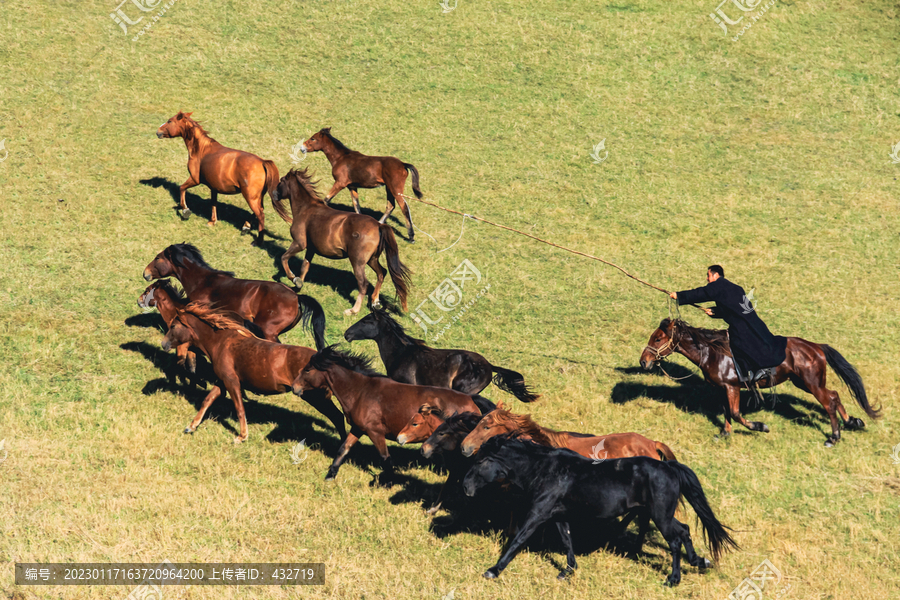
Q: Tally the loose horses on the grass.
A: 12